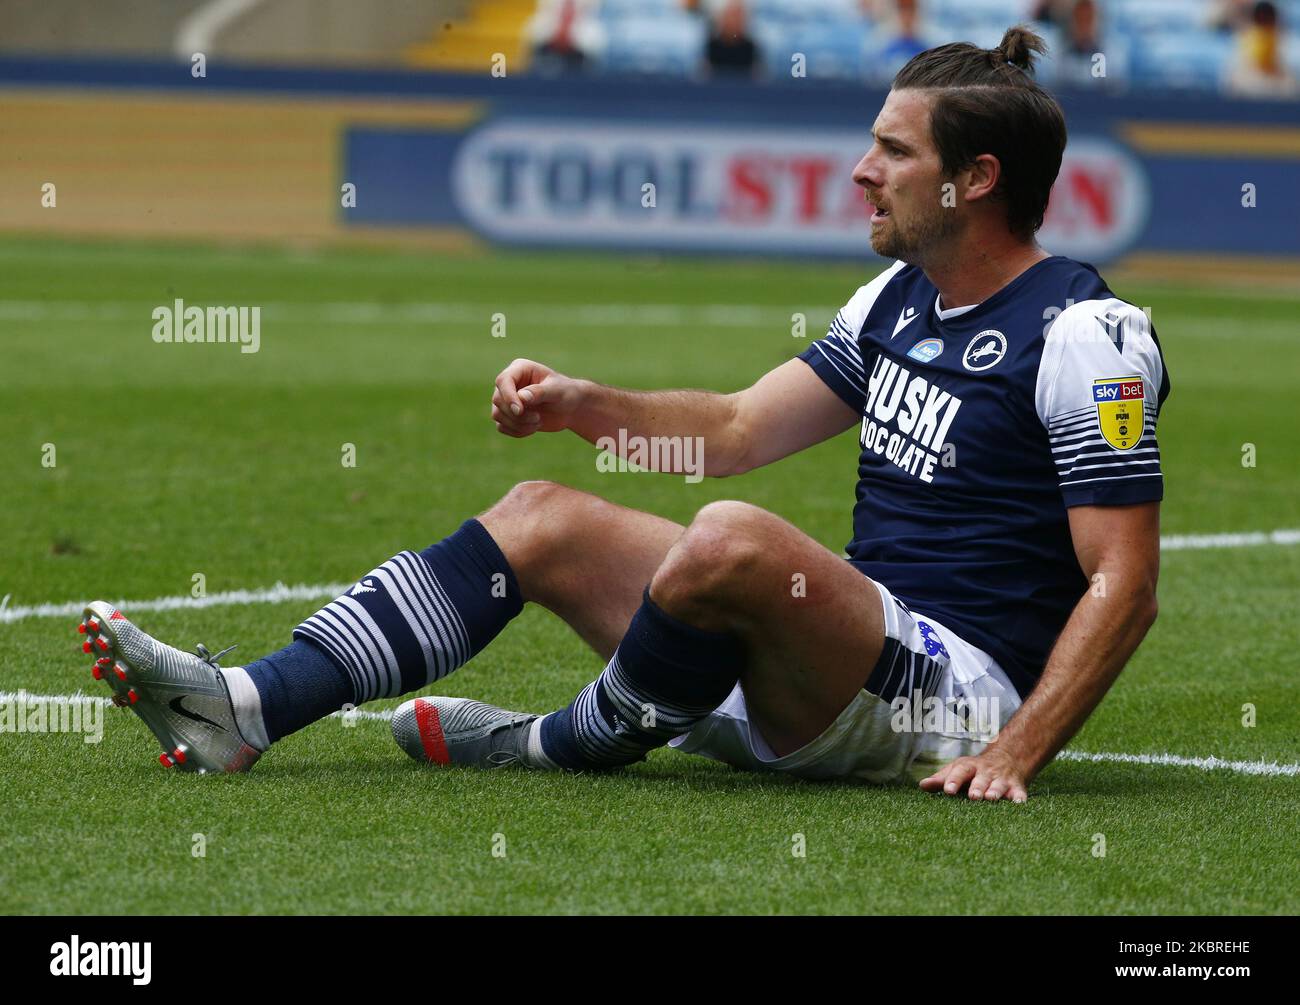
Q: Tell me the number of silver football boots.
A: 2